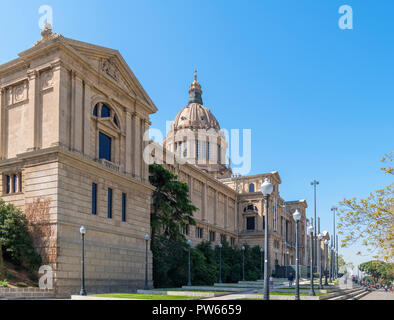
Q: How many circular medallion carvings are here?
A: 2